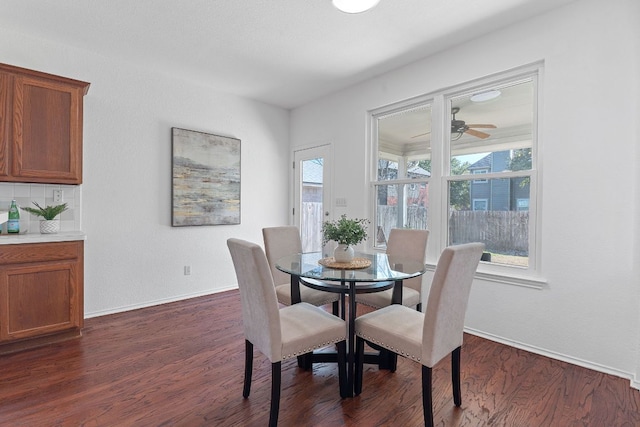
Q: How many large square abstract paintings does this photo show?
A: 1